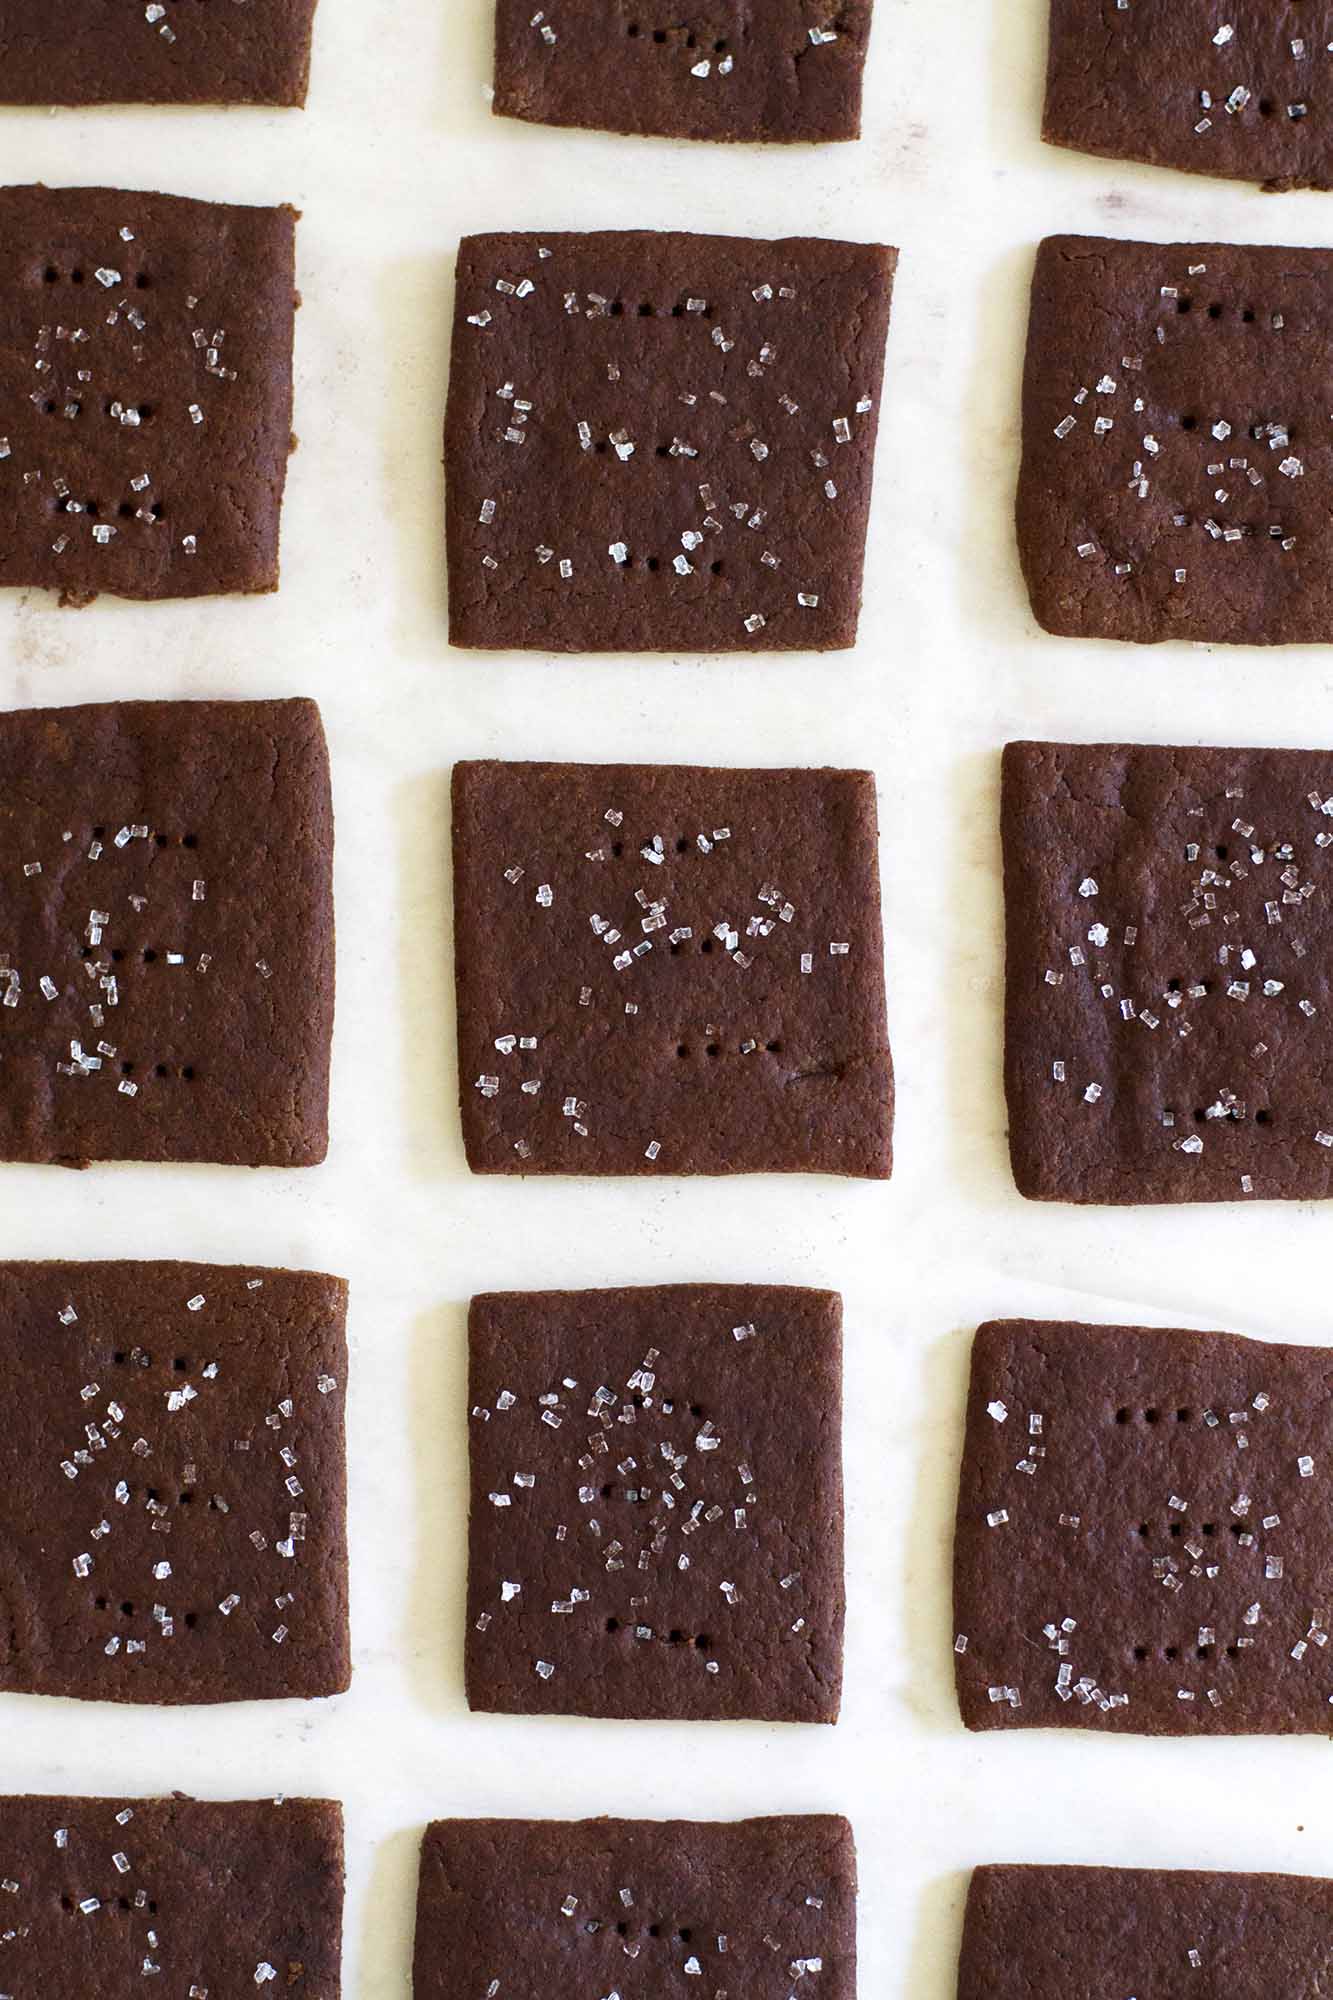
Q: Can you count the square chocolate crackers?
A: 15